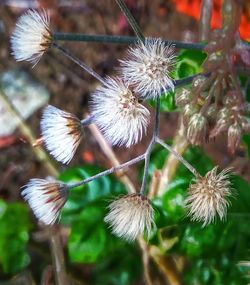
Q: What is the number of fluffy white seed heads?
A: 7